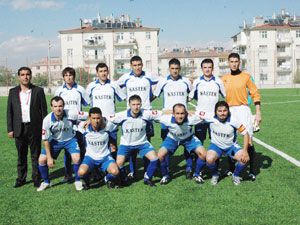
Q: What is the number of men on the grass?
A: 12